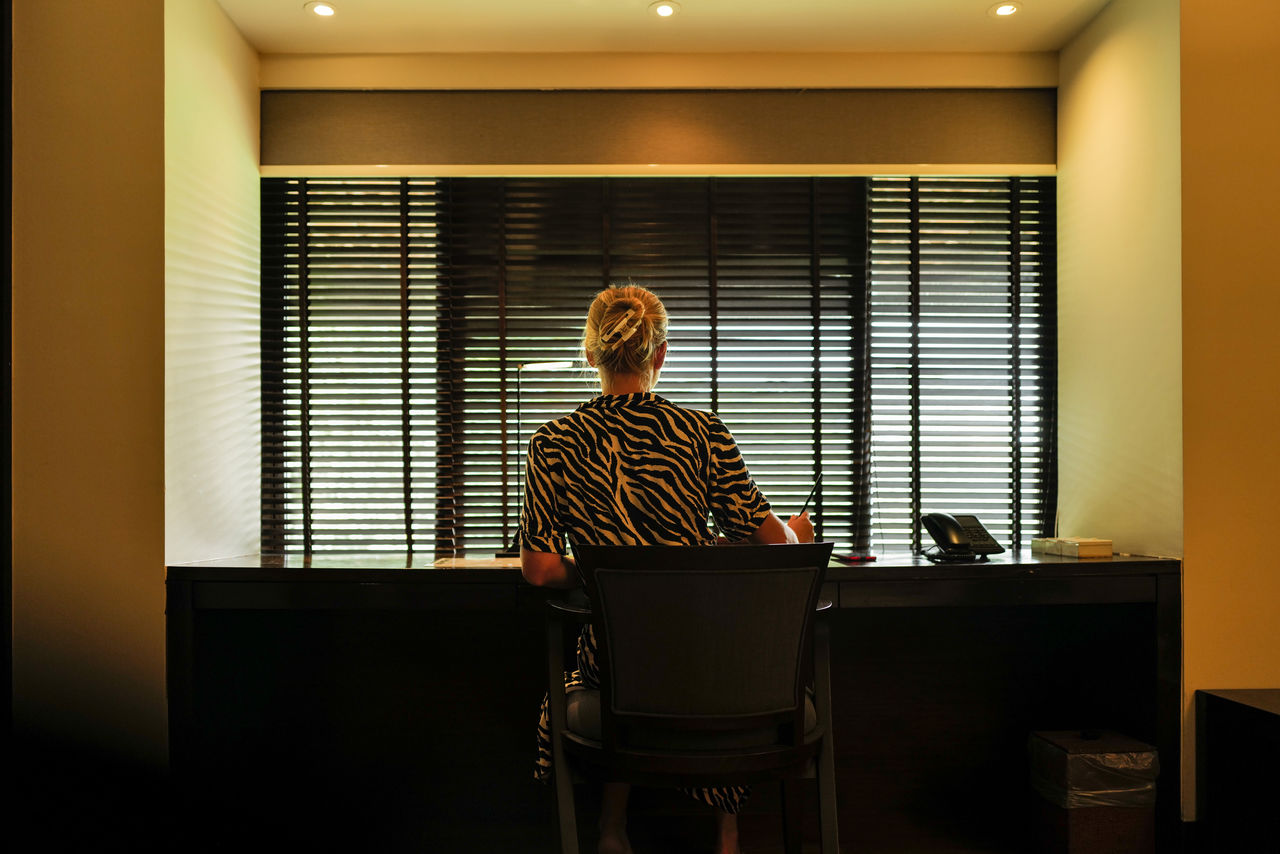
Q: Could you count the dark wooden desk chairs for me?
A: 1